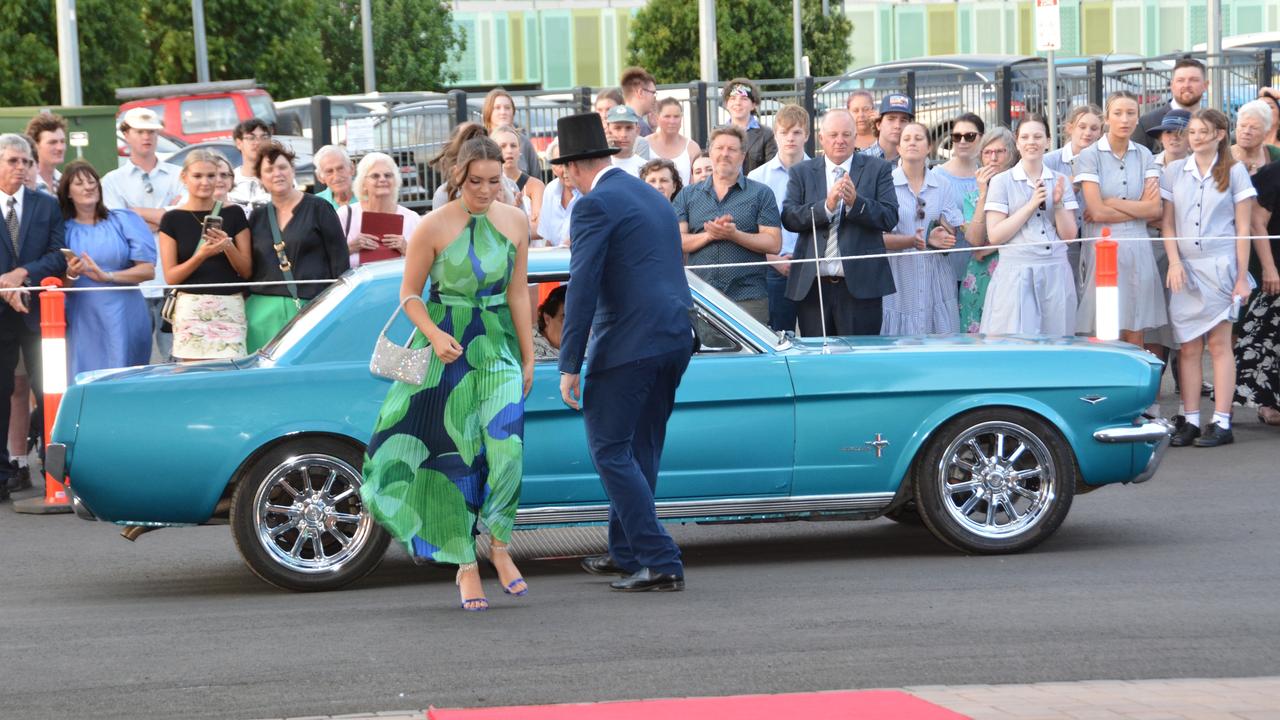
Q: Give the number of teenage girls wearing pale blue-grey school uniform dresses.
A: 5